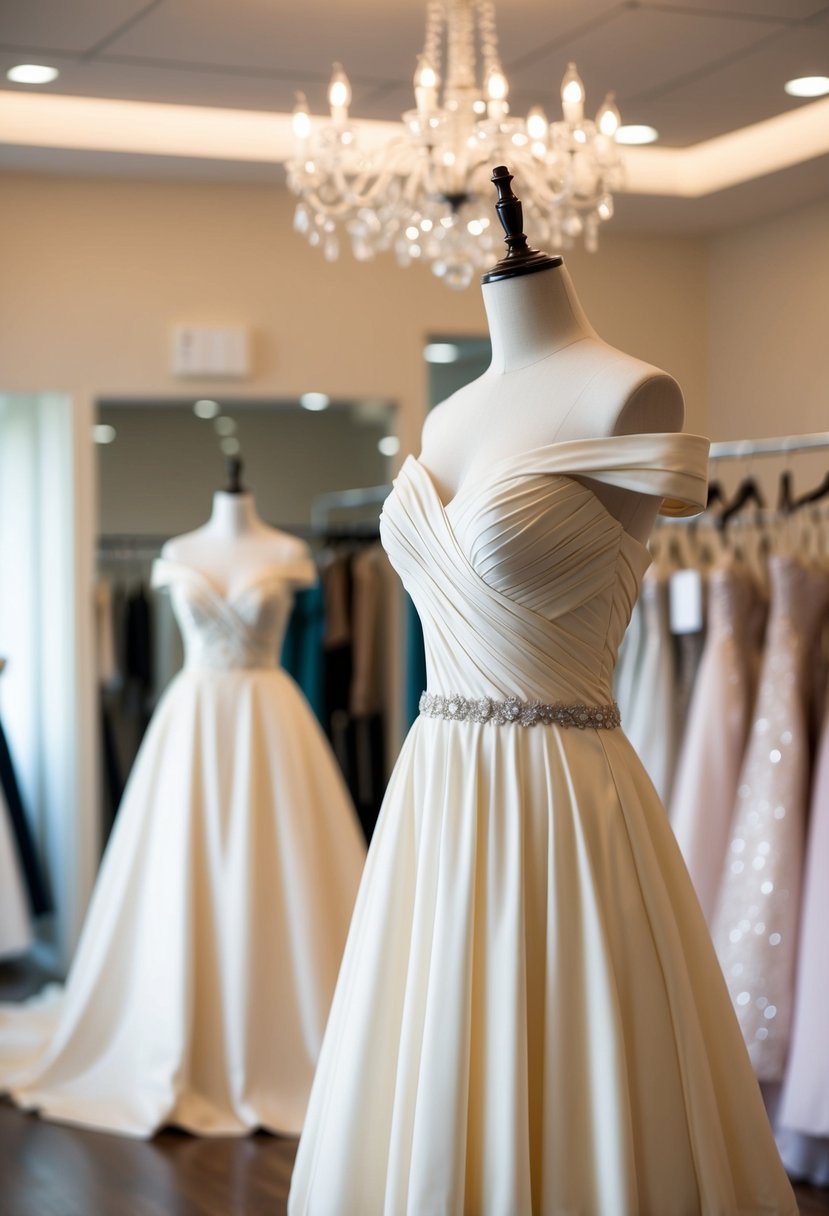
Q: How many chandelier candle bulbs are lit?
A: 7